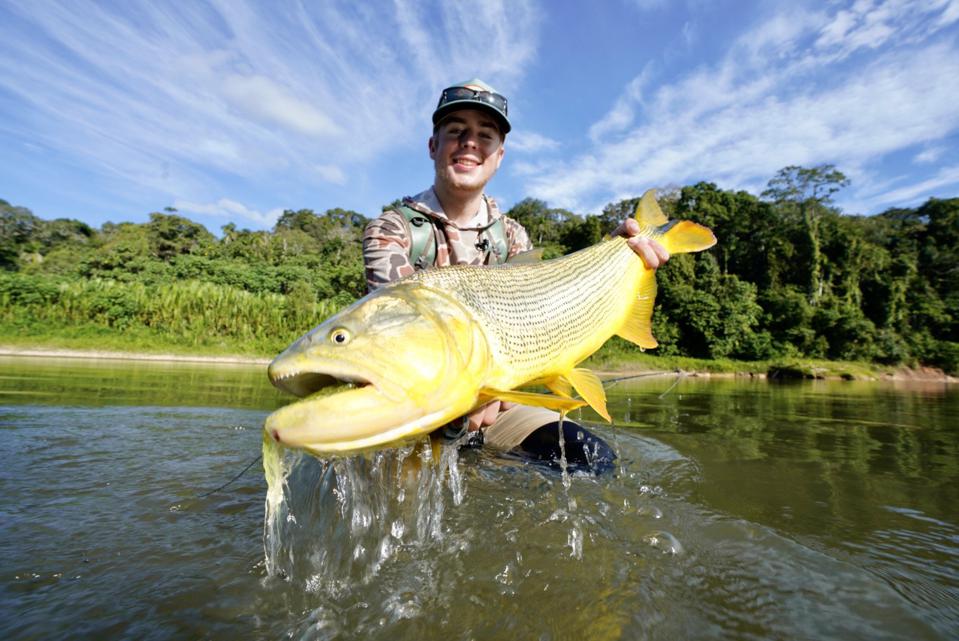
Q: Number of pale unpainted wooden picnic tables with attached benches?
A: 0